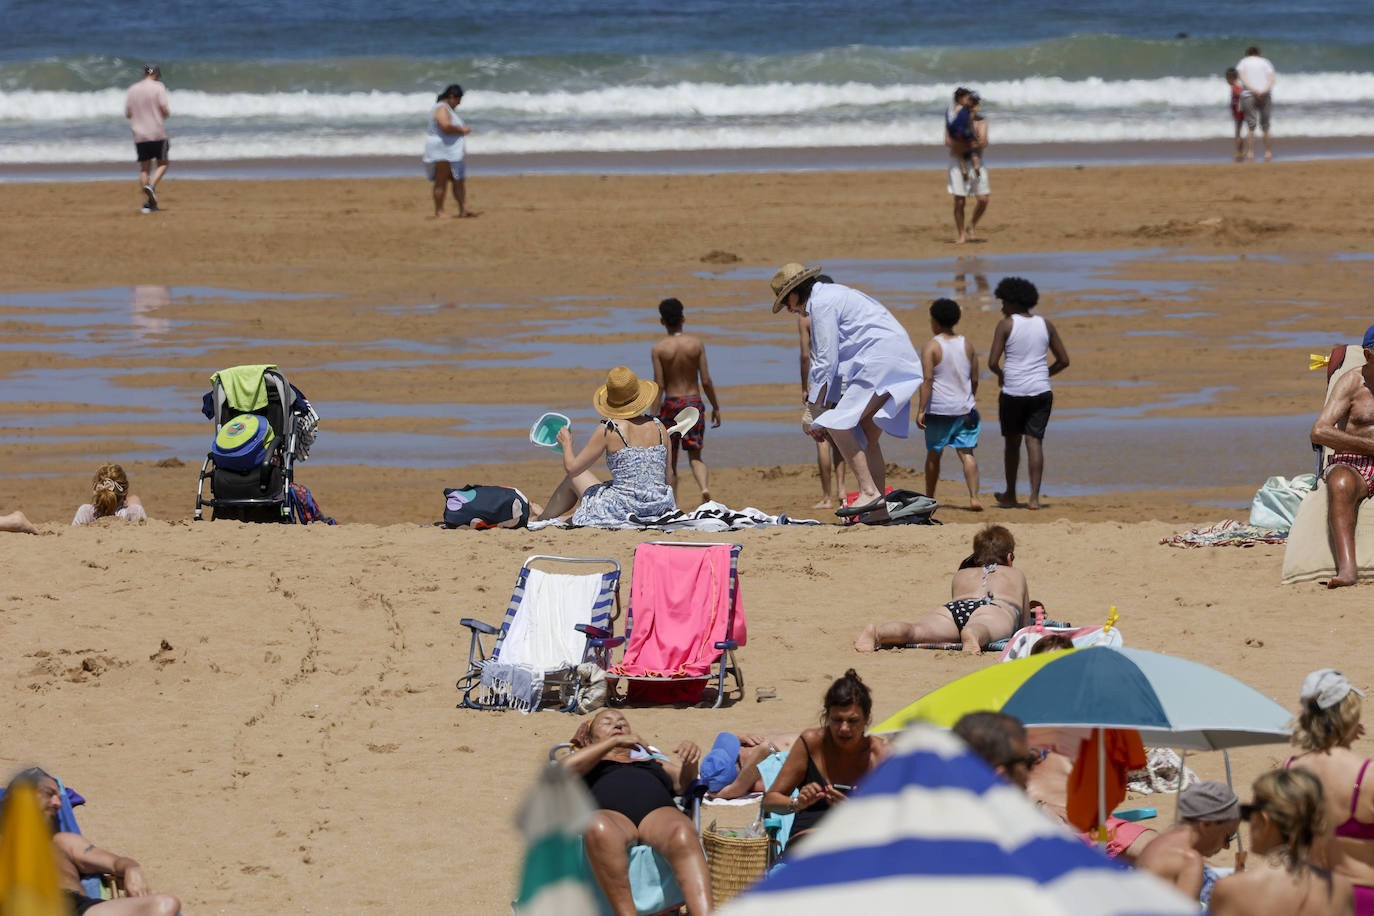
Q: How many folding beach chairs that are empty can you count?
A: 2